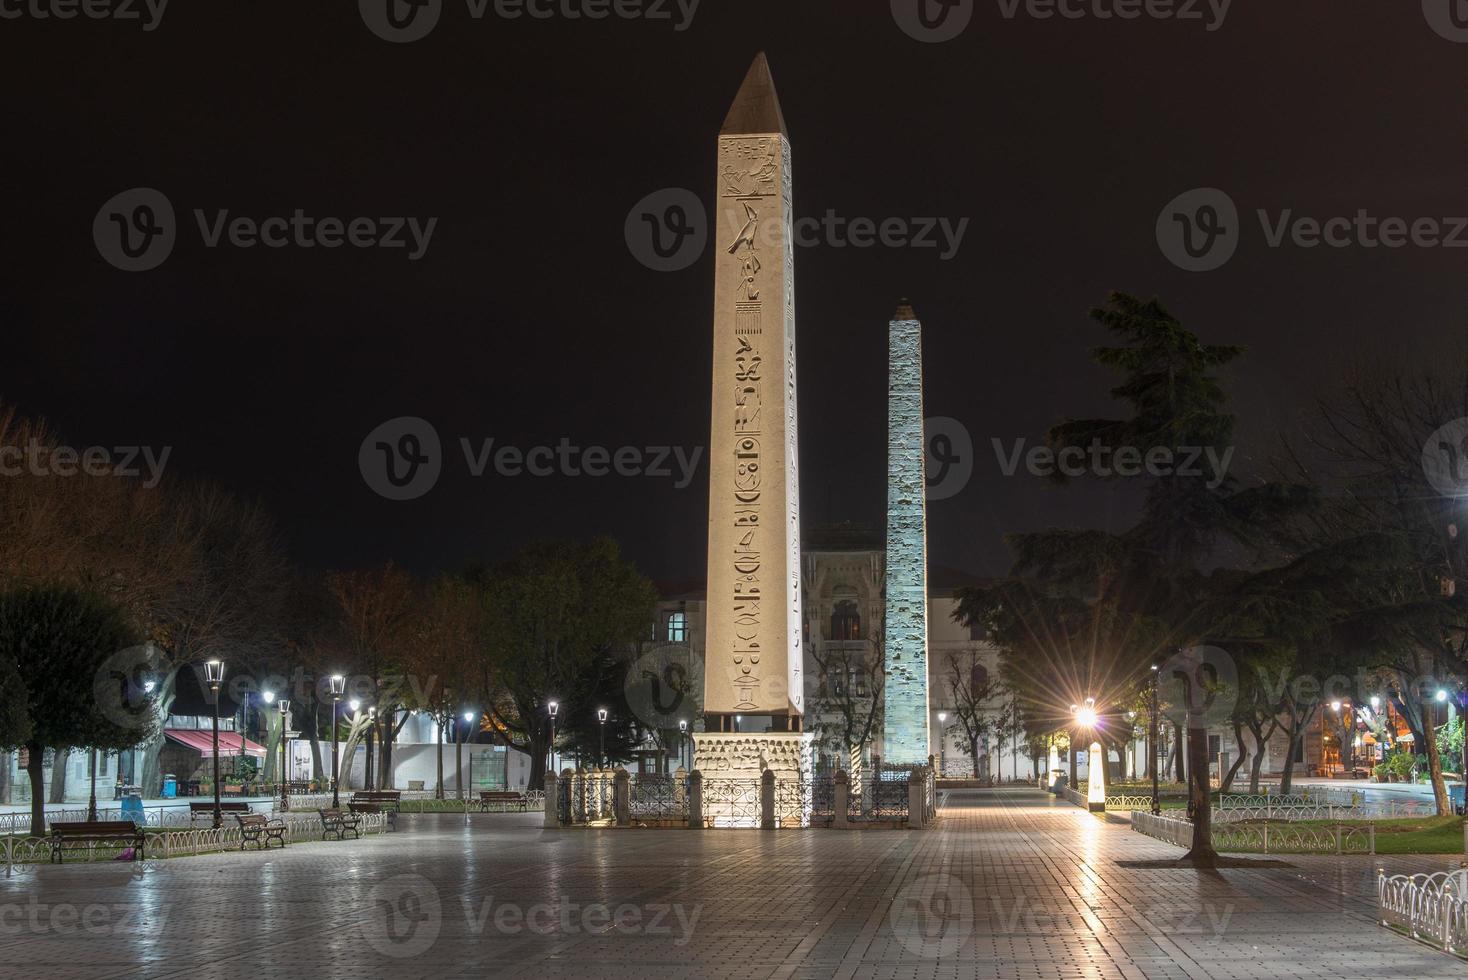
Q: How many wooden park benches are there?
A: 7